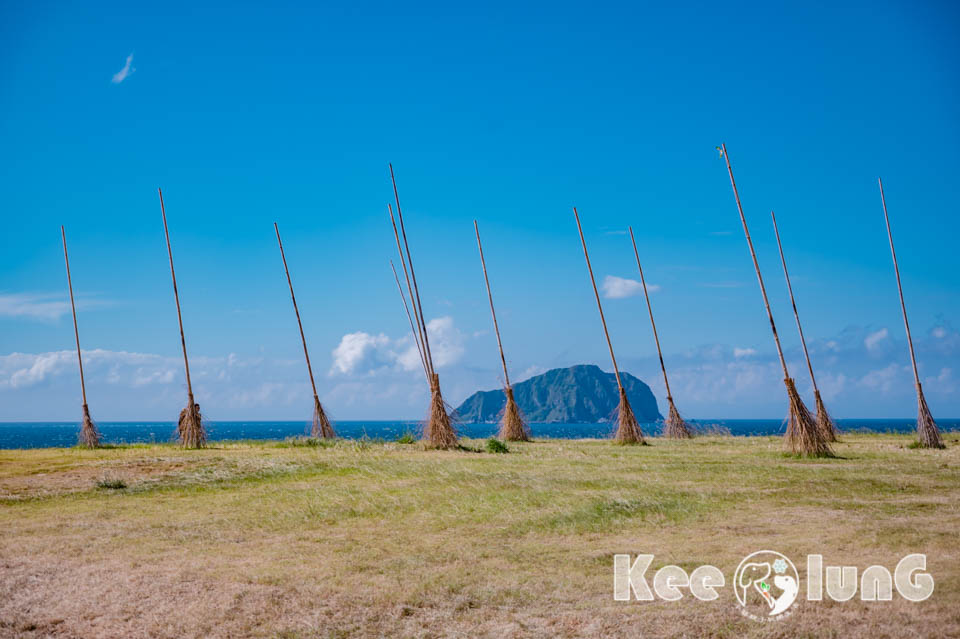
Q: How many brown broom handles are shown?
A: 12